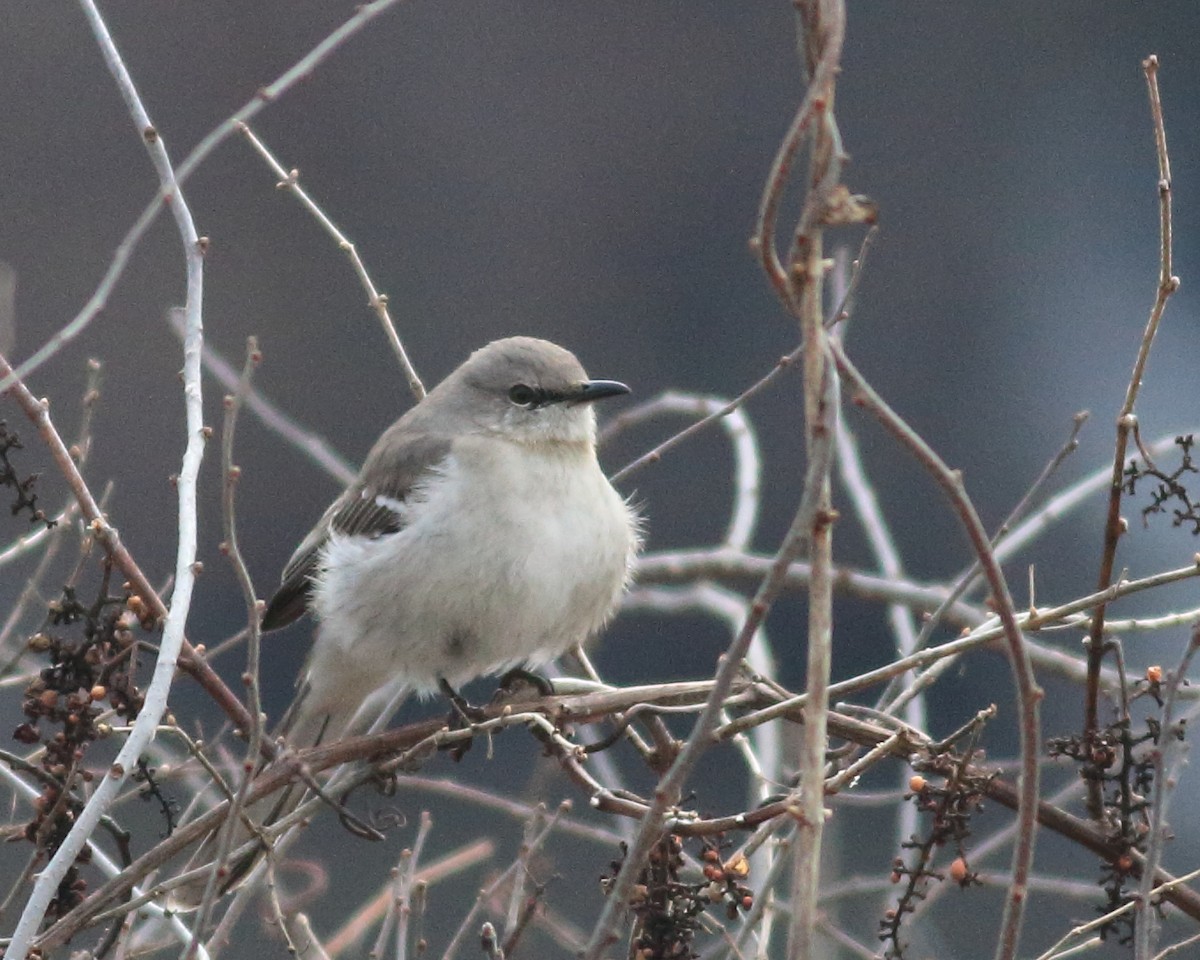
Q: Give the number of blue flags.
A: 0